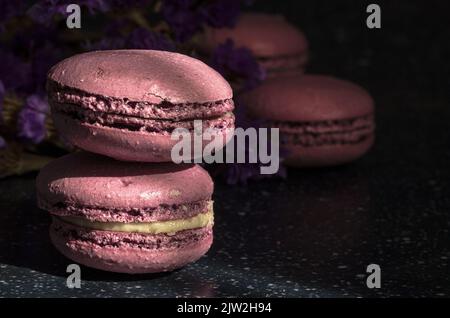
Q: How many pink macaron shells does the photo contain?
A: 8